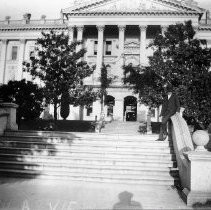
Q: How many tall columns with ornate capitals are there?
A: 6